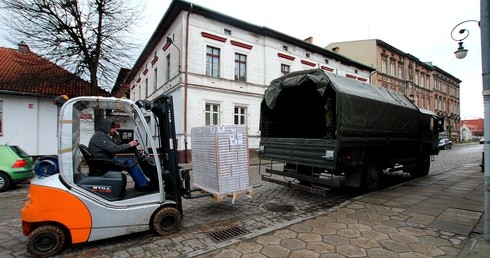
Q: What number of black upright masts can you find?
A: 1